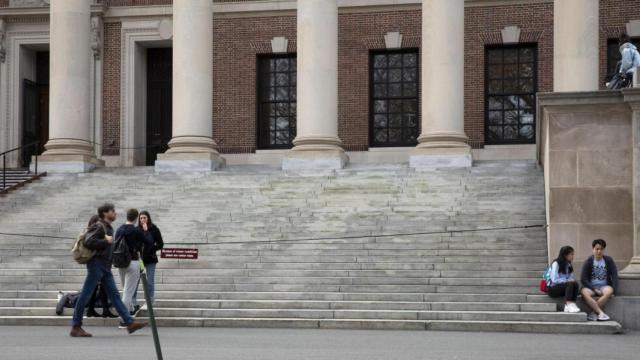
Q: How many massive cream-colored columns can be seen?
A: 5